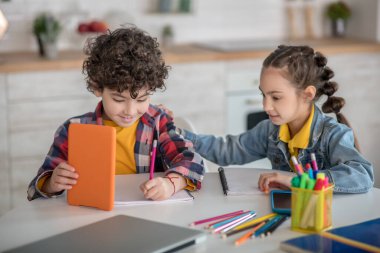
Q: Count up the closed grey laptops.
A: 1